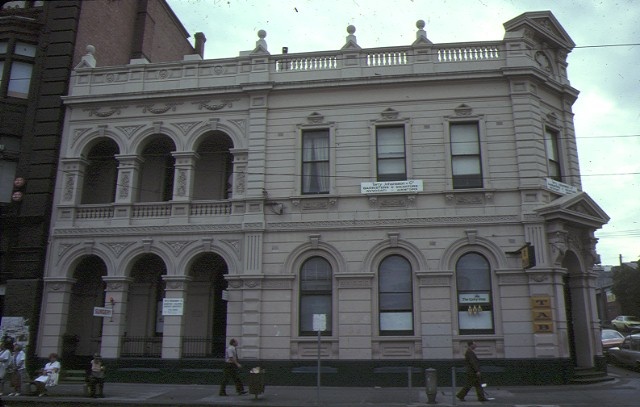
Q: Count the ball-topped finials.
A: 4